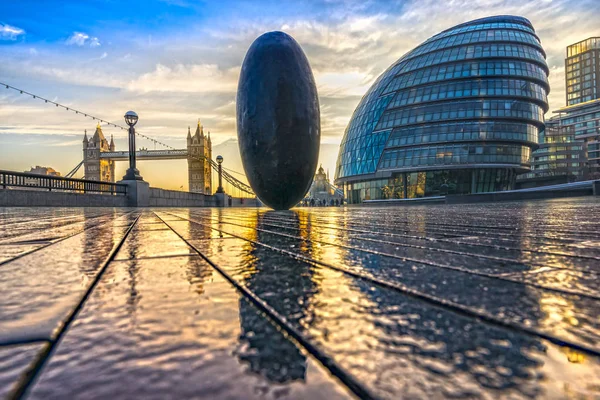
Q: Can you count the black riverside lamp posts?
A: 2